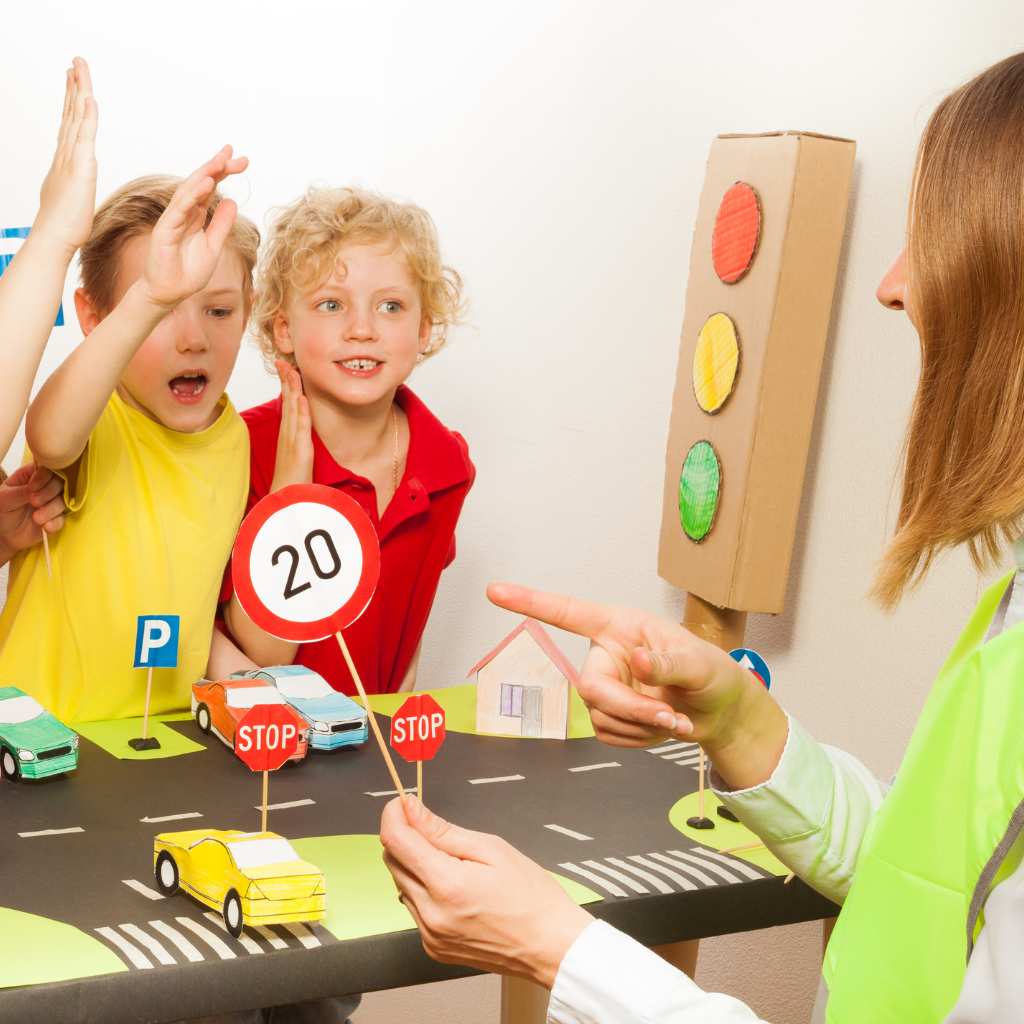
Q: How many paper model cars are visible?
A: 4